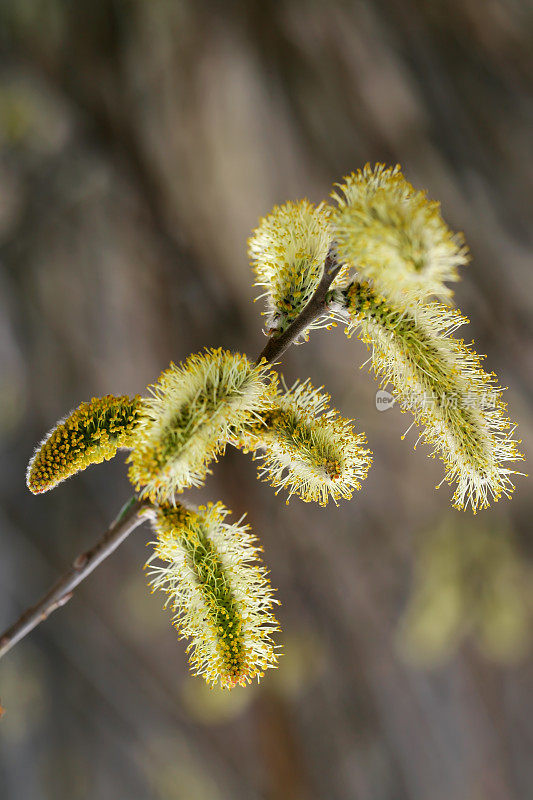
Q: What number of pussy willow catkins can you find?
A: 7